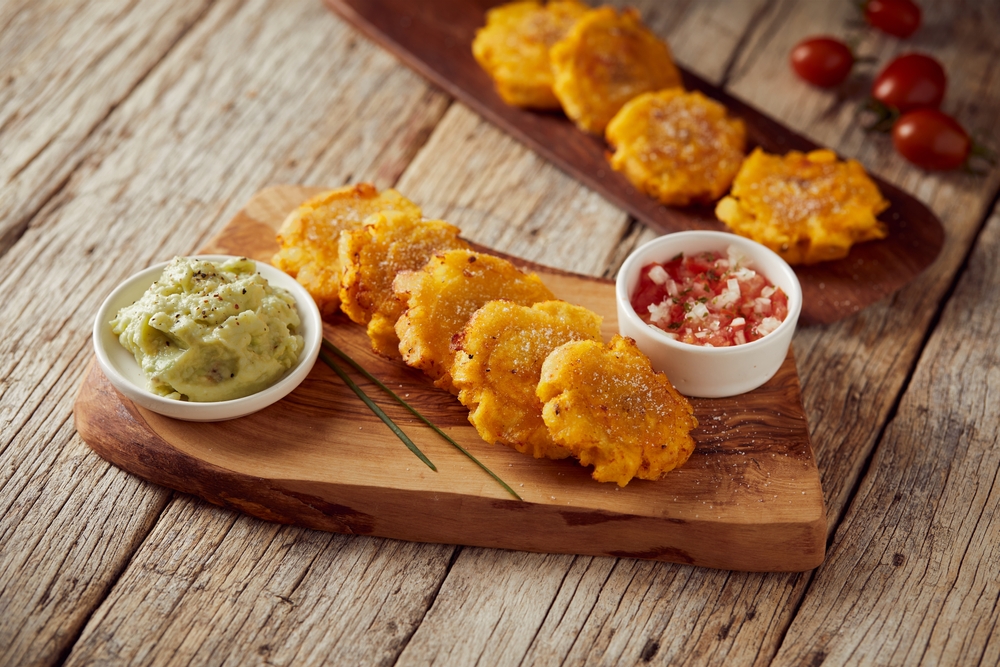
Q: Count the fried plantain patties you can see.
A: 9